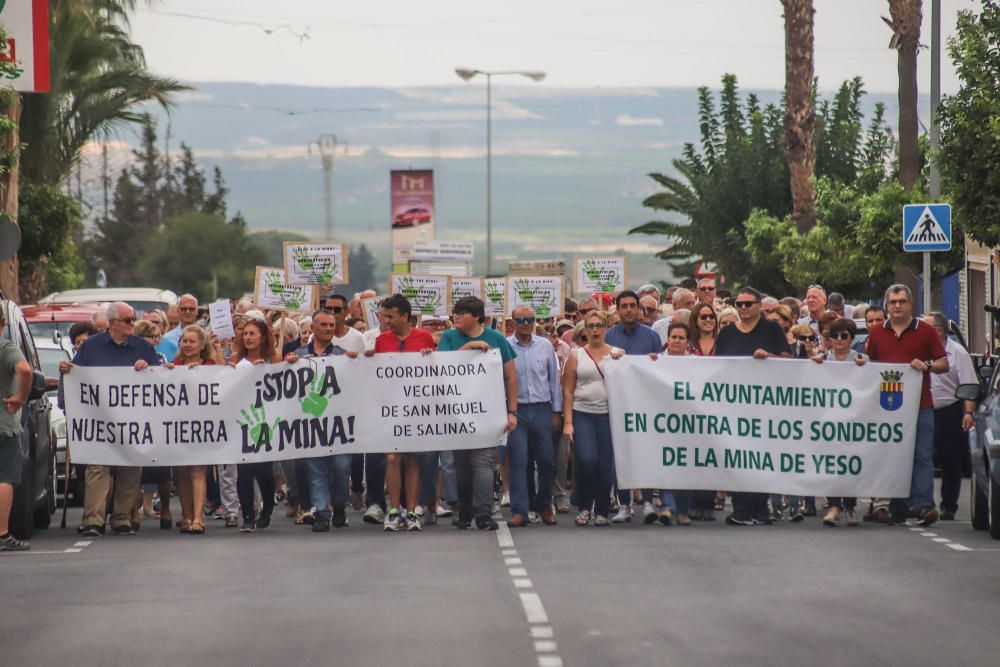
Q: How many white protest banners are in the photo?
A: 2